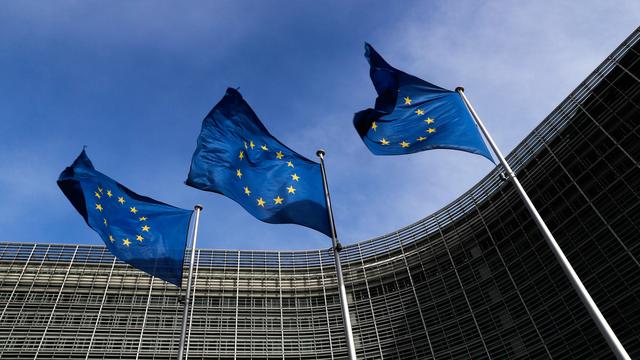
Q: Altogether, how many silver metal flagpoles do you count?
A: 3